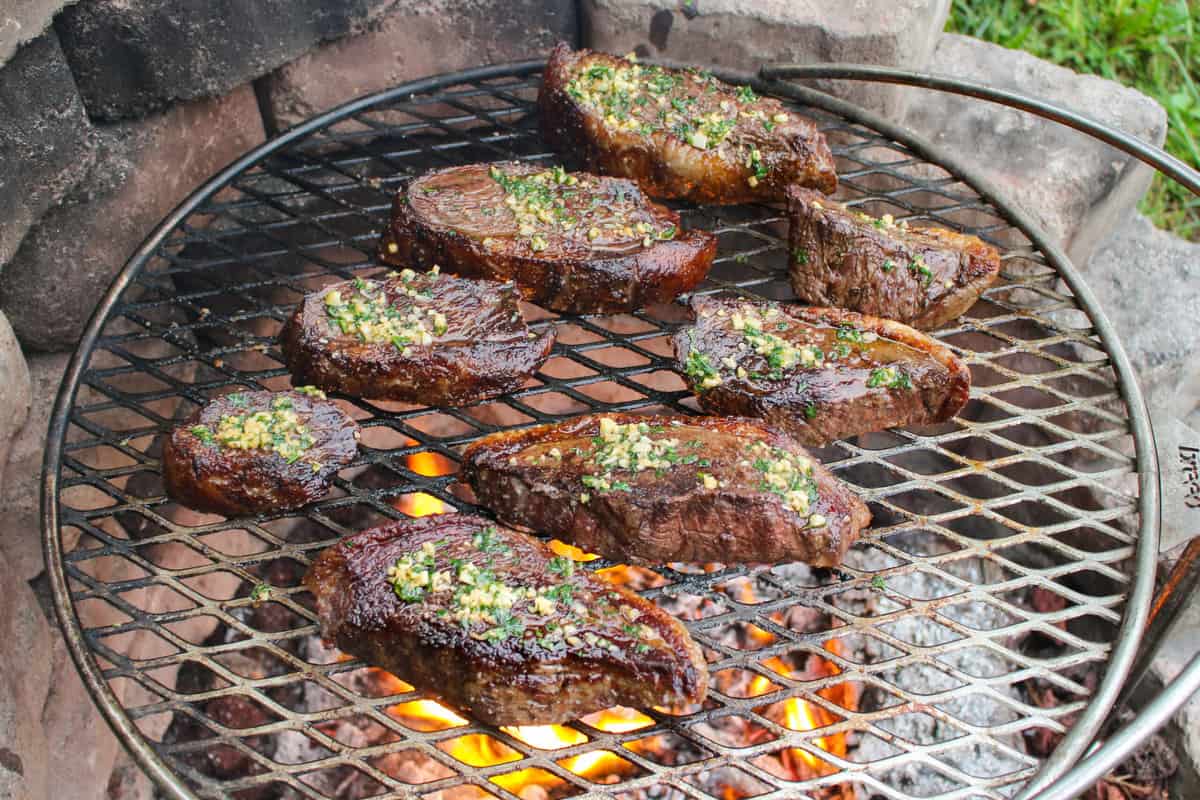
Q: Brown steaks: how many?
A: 8